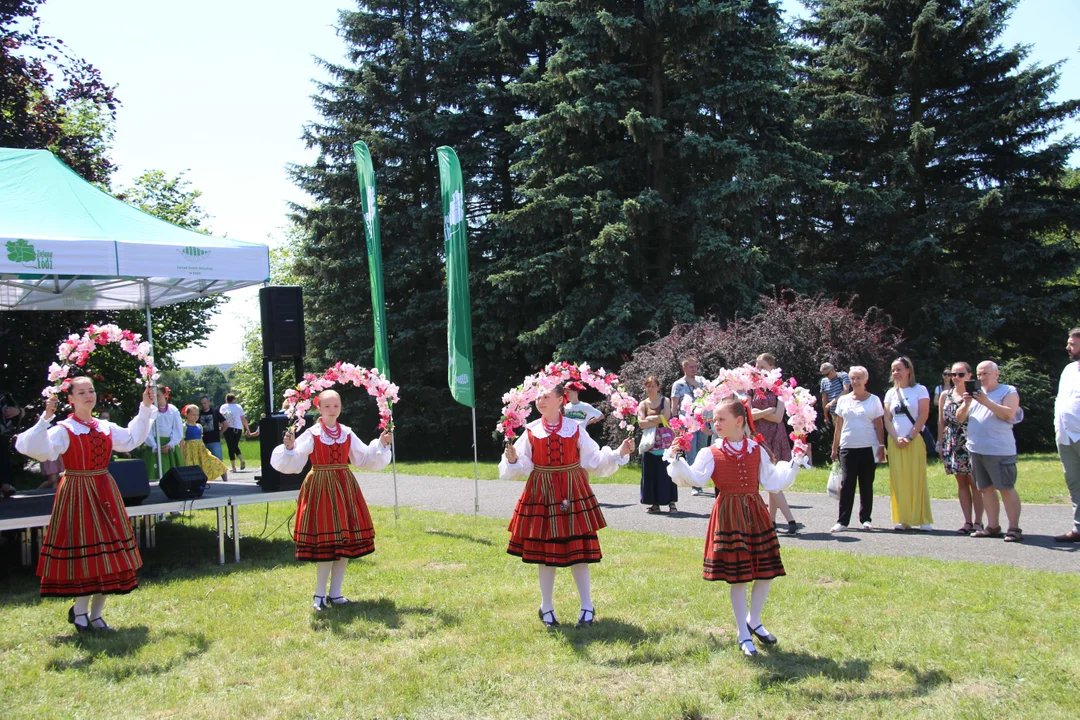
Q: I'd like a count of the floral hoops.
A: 4